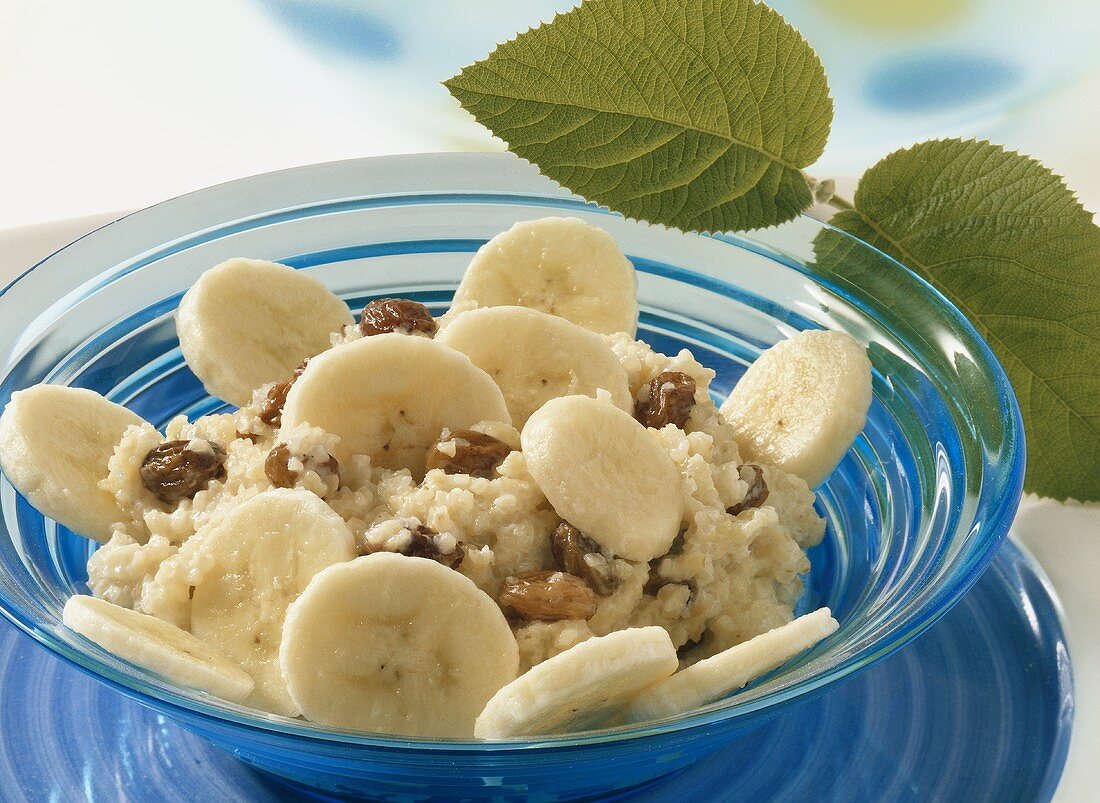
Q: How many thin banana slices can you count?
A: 12